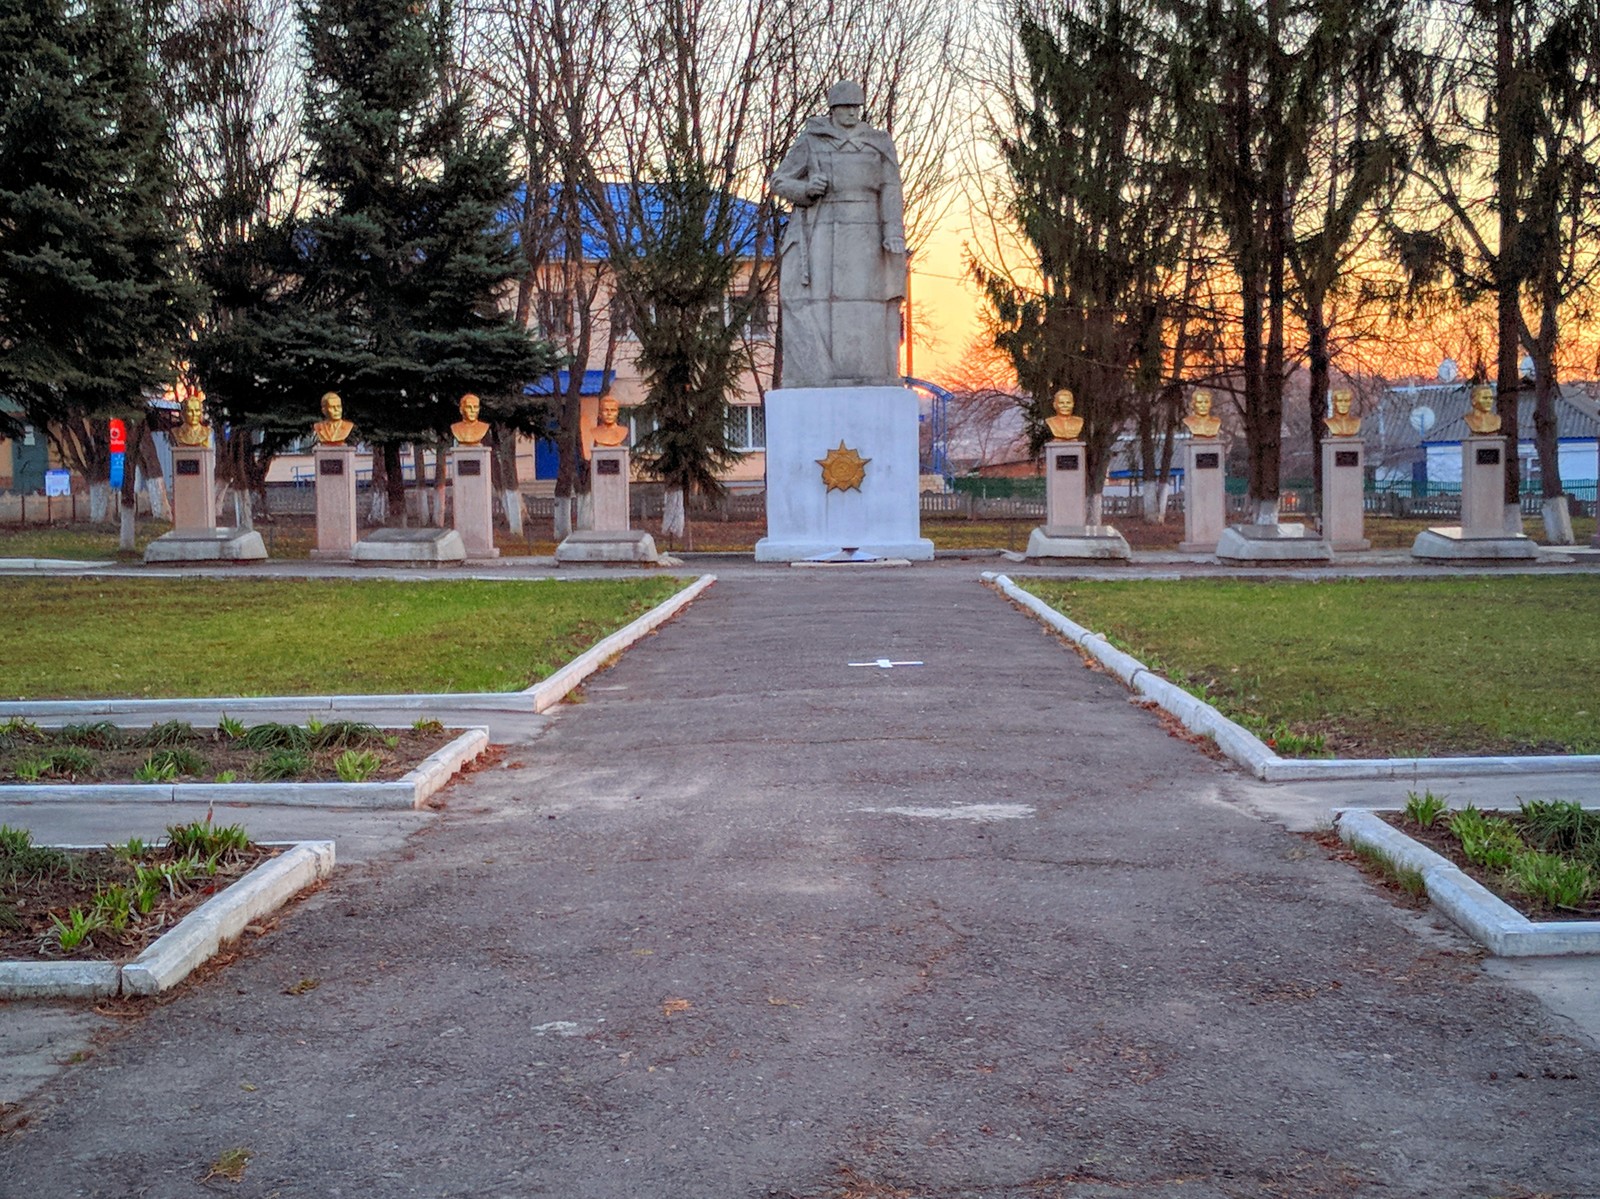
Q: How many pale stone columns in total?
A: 8